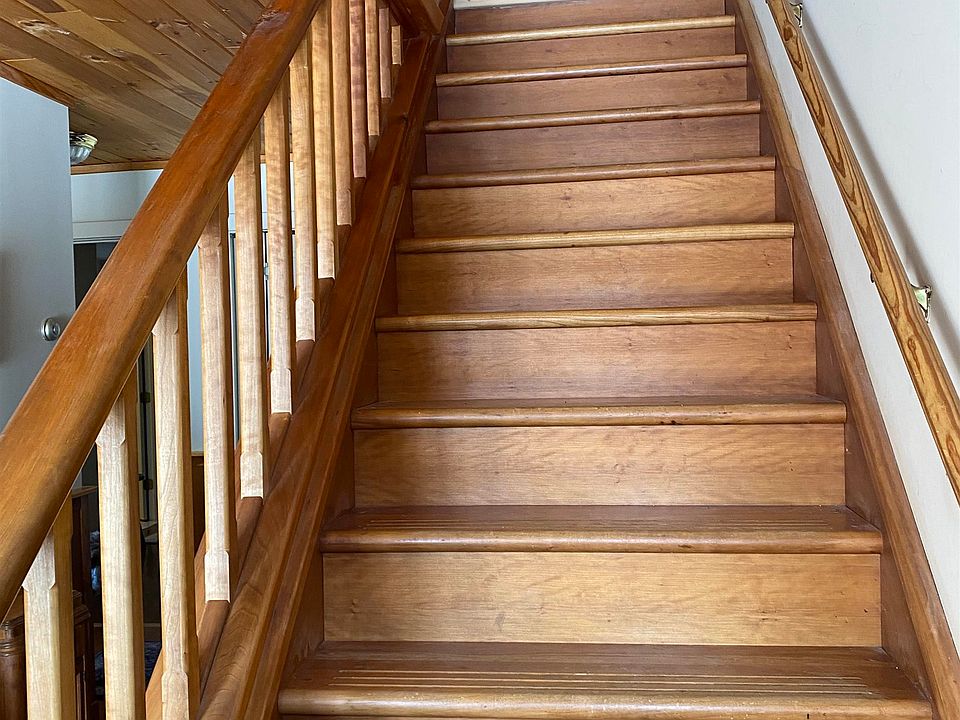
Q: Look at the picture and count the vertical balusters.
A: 13